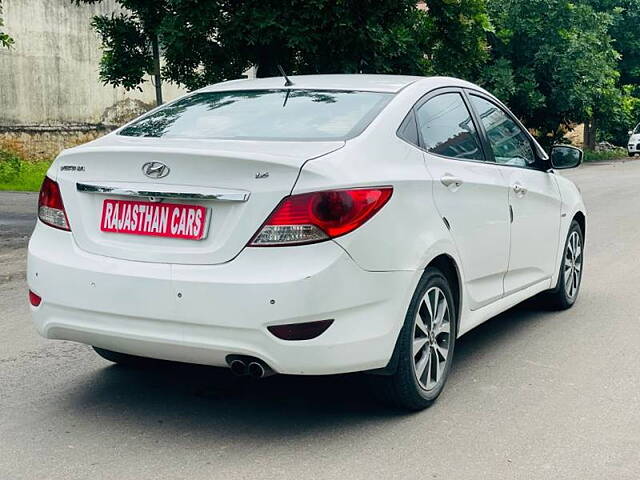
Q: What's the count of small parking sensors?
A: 4